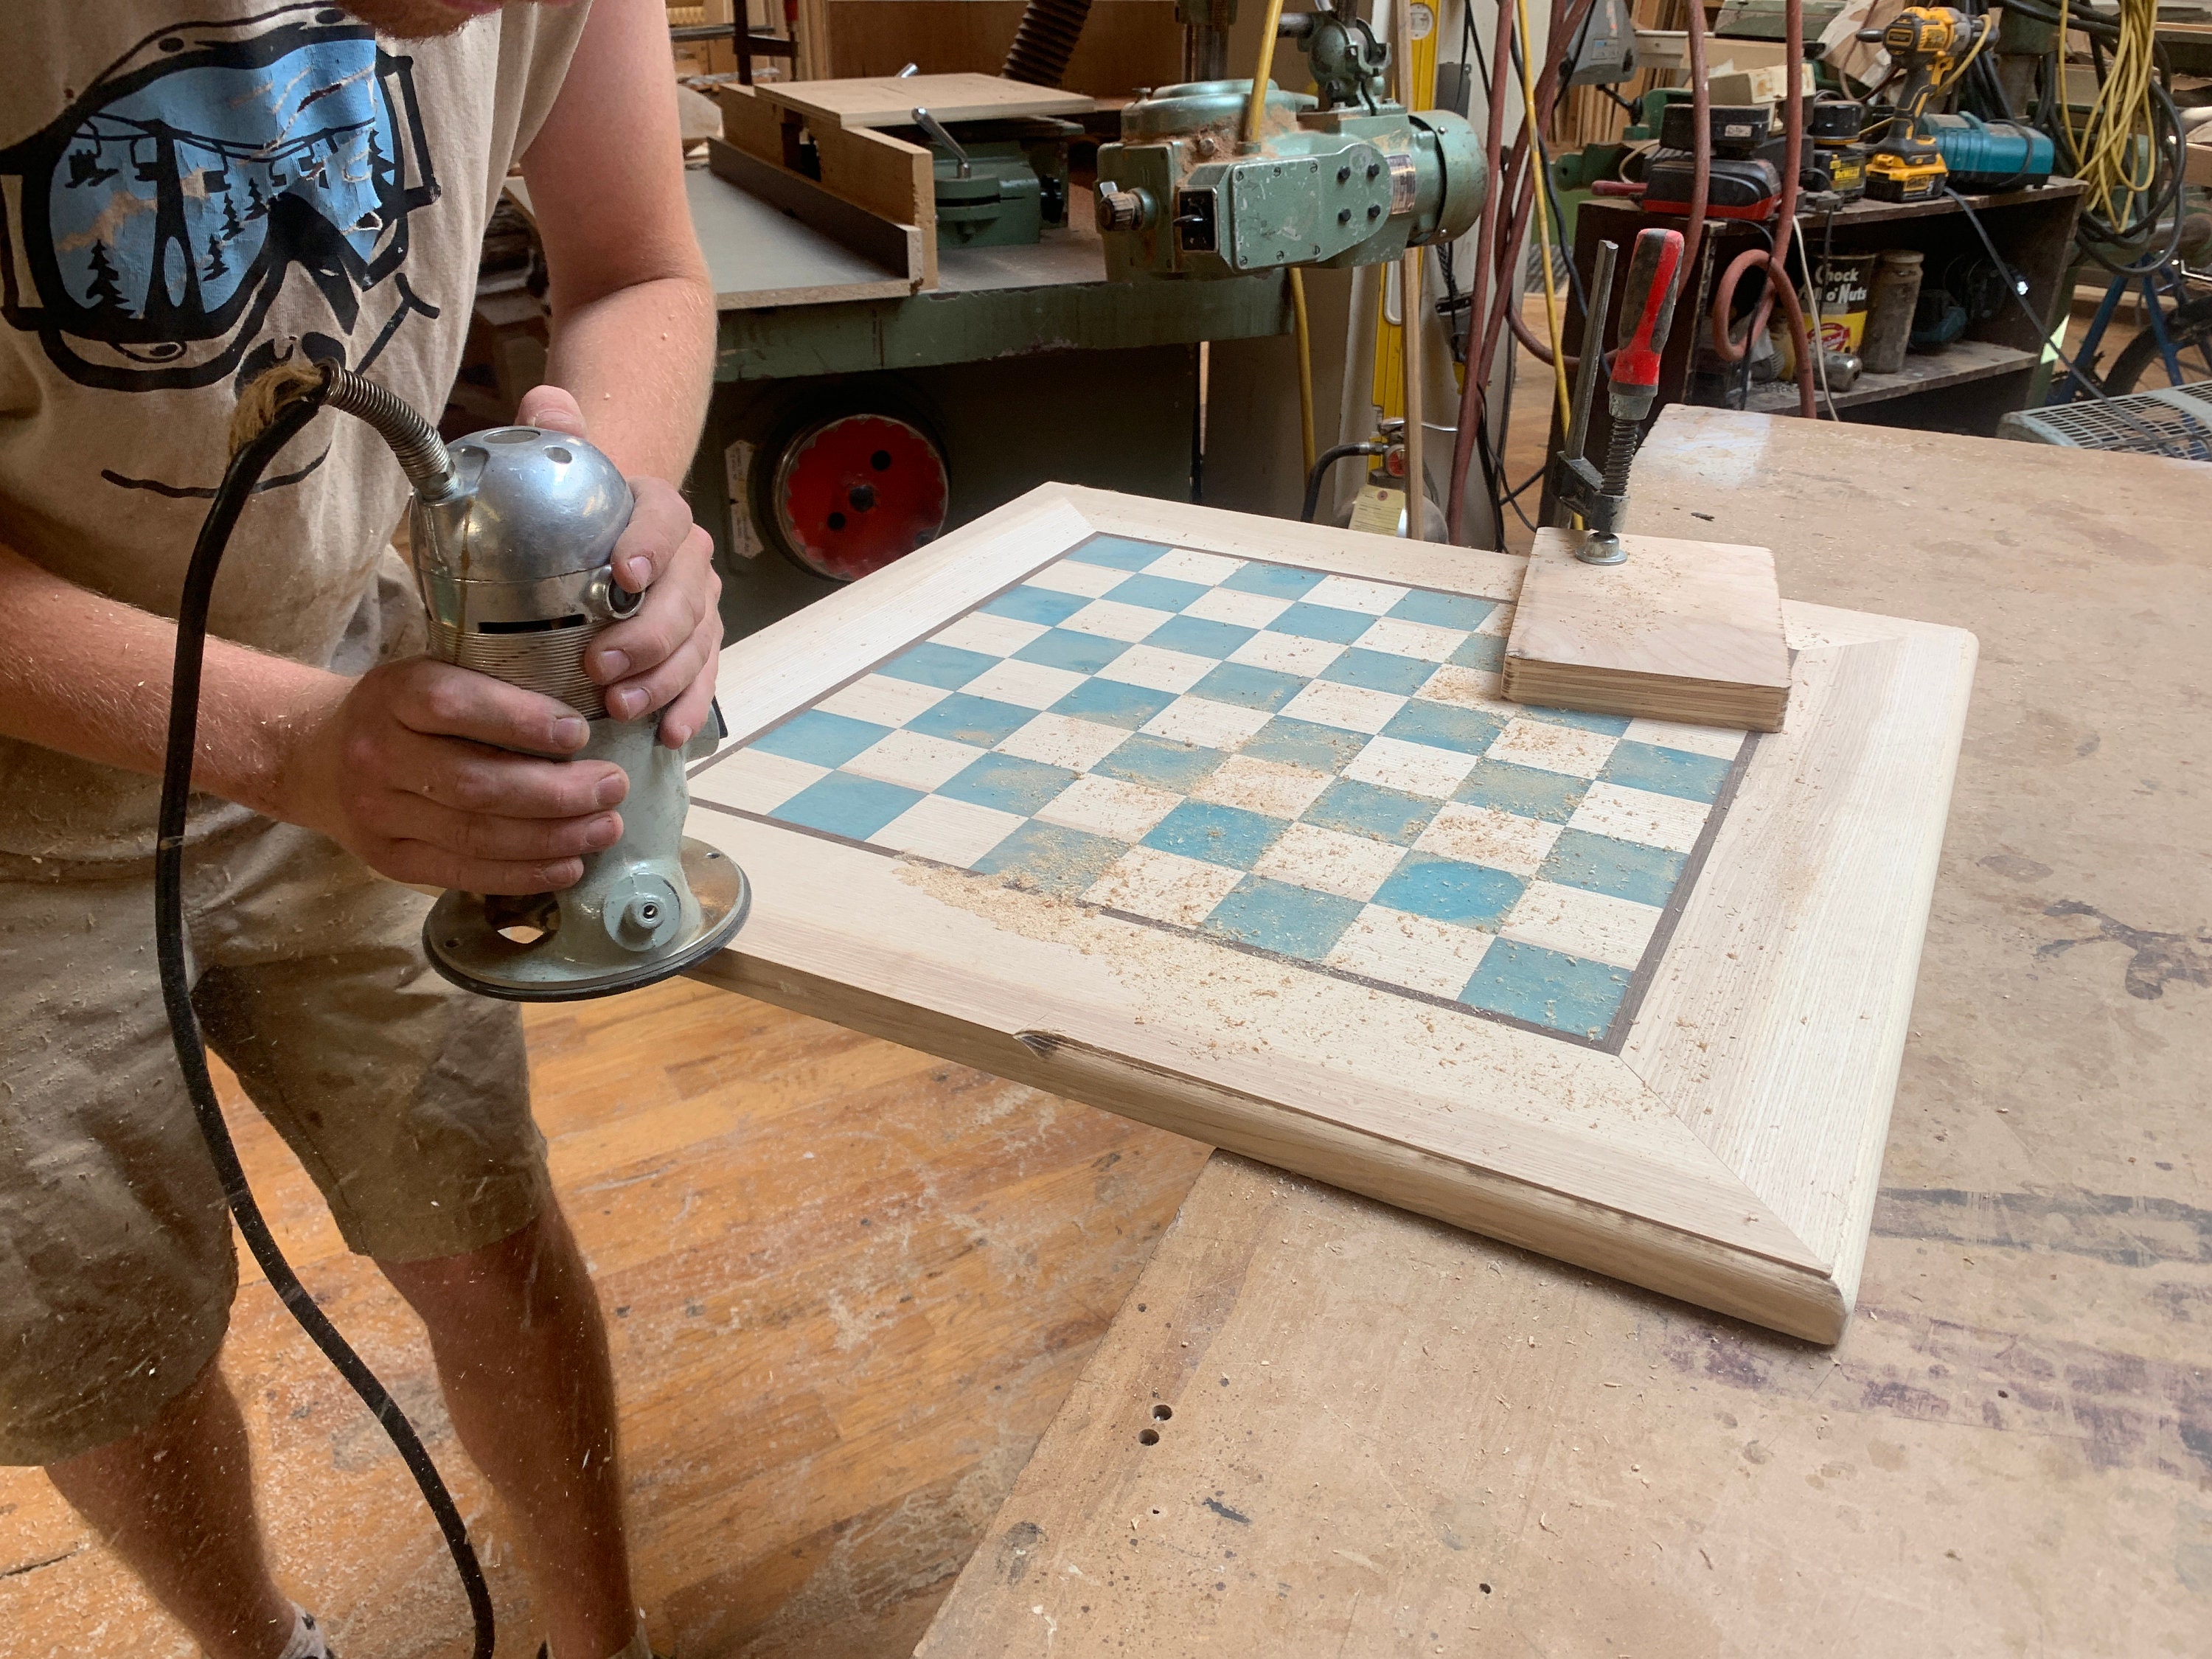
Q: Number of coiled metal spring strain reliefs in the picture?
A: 1